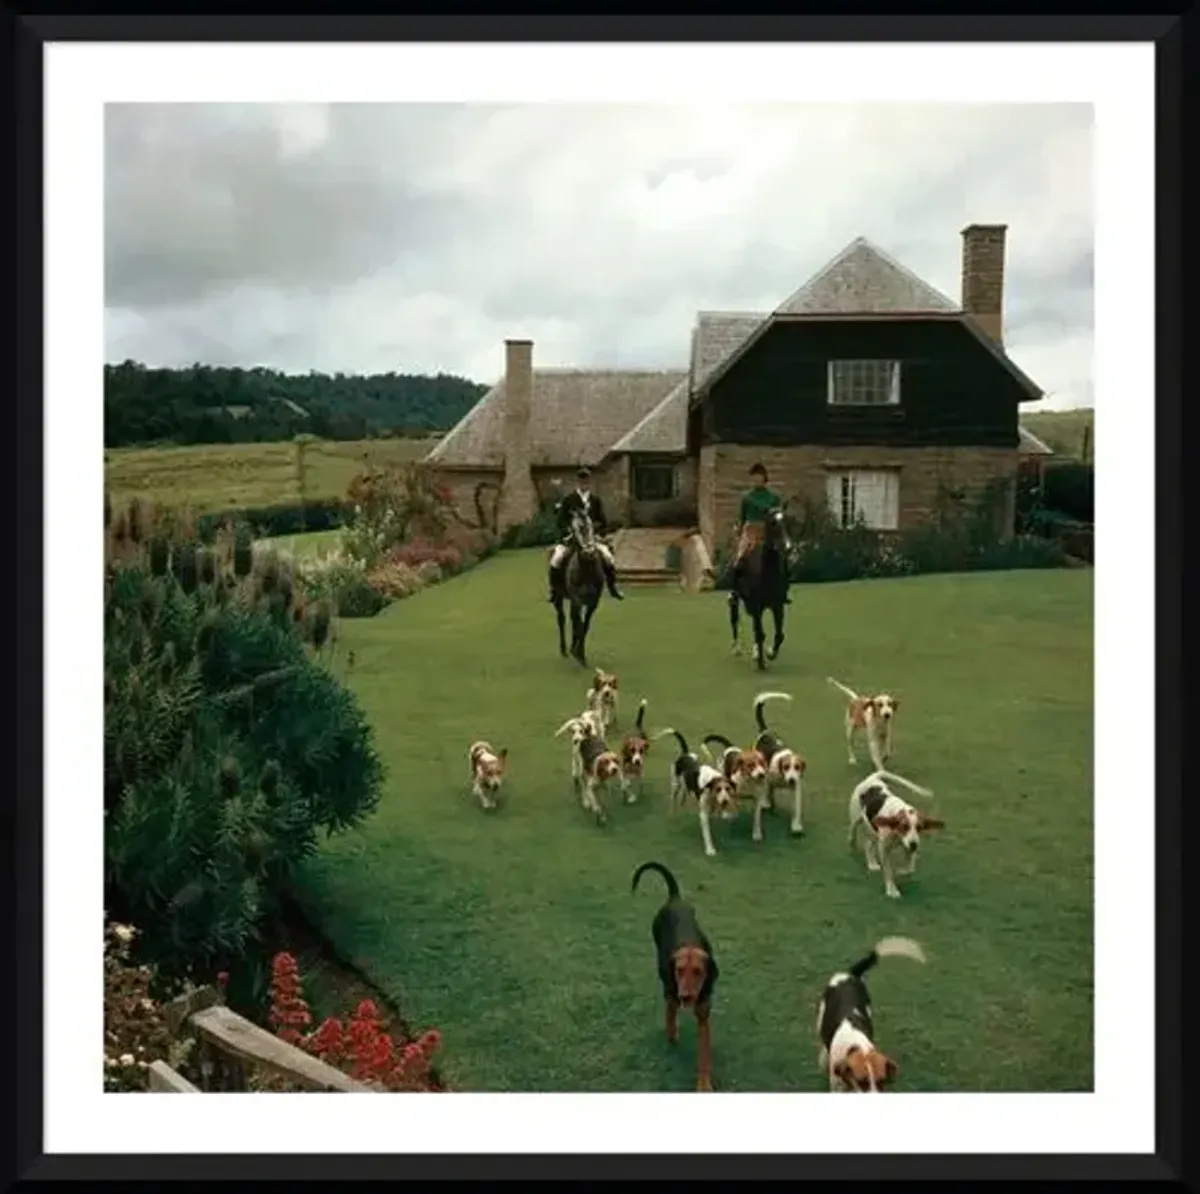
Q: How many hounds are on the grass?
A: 12